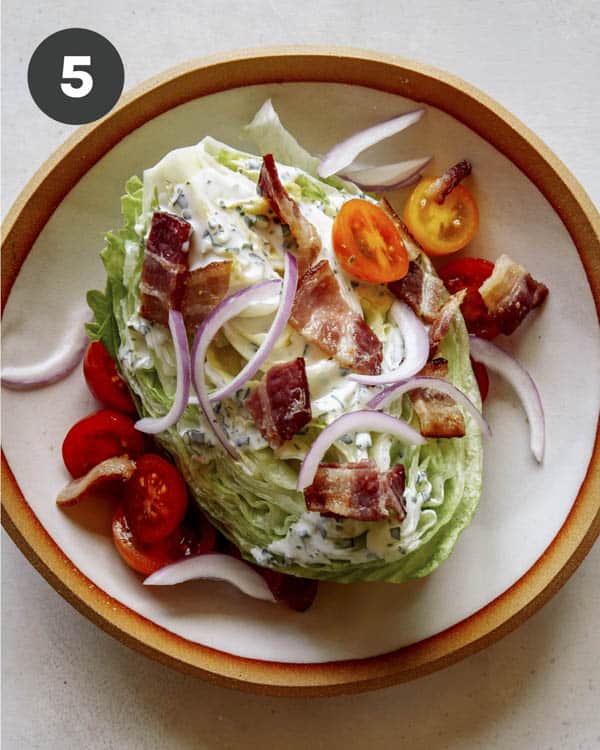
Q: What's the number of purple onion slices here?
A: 11